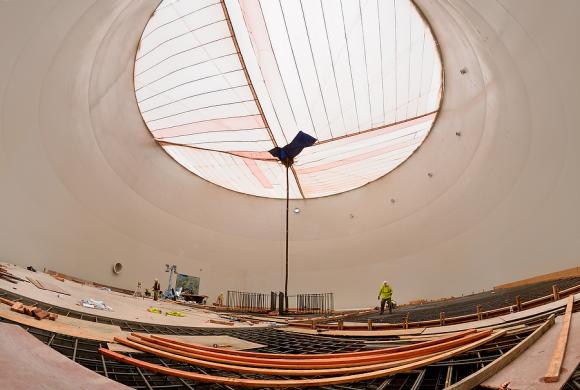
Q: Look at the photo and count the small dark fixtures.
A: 5